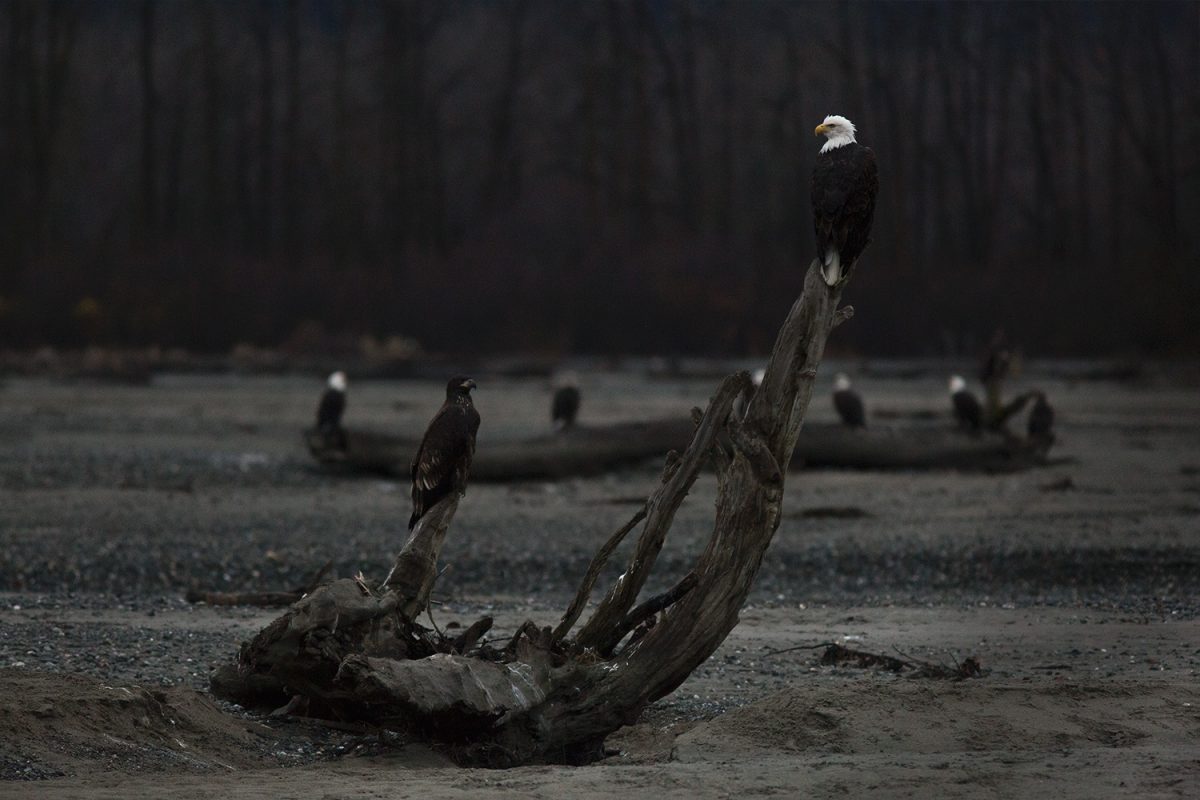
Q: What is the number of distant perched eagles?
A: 6